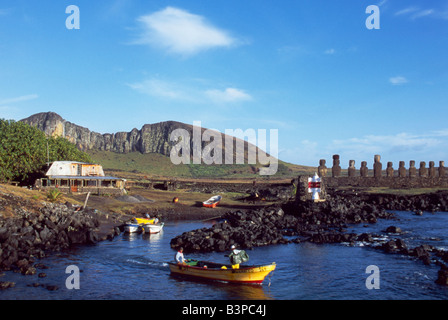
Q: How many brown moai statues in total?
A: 11